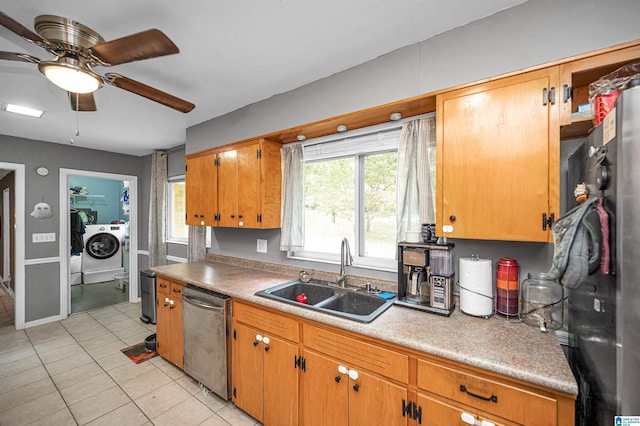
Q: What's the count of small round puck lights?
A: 3